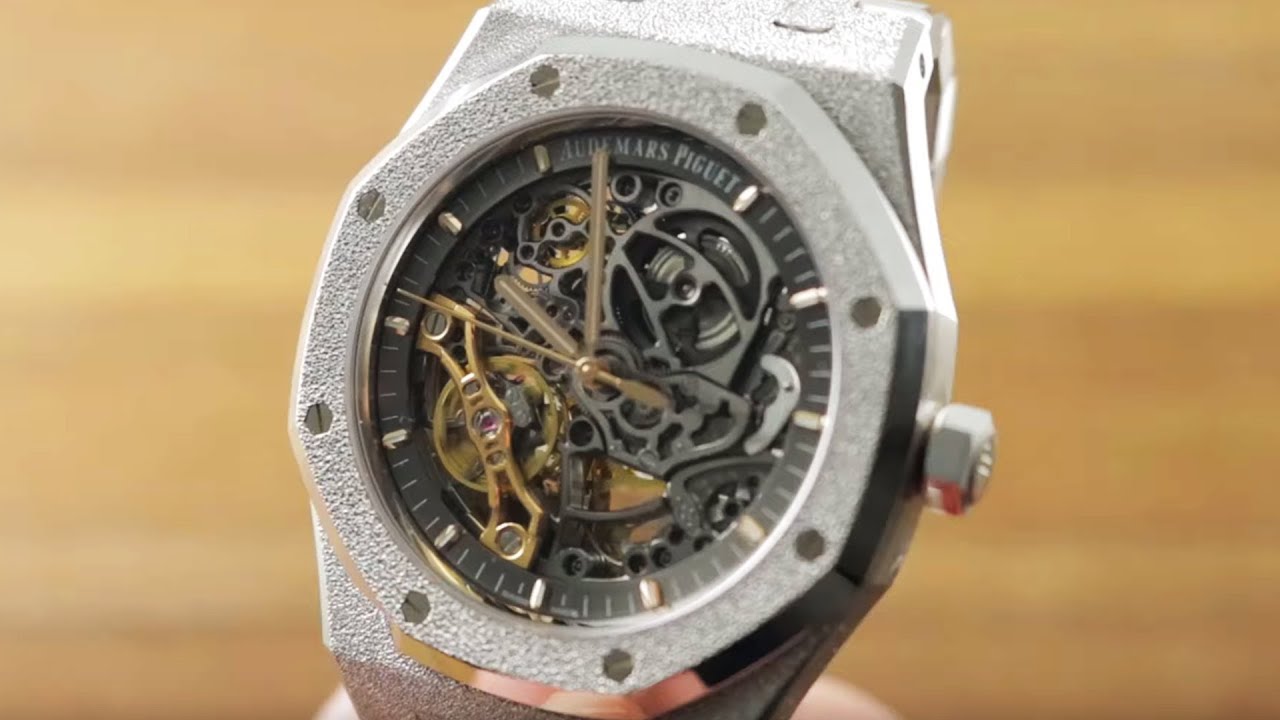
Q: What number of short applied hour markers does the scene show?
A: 11